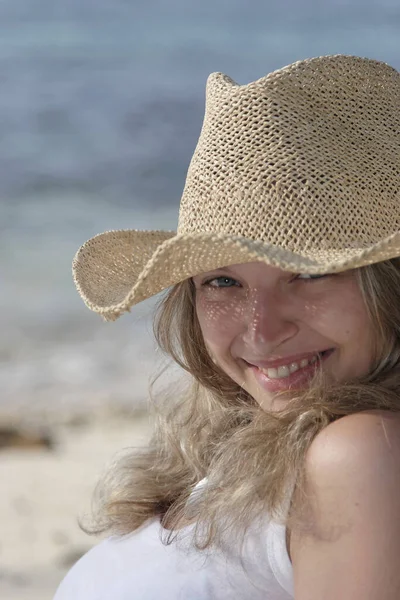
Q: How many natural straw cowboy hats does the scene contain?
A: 1